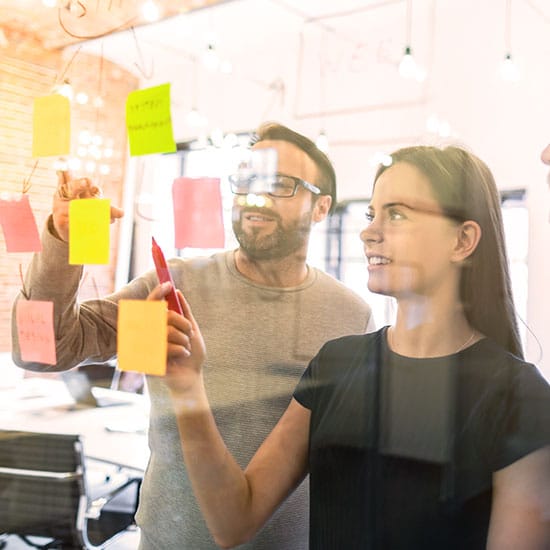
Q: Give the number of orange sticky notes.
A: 1